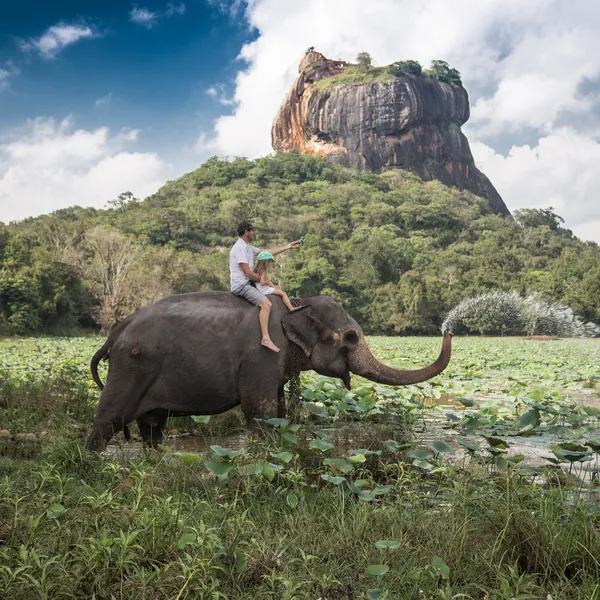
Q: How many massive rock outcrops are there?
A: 1